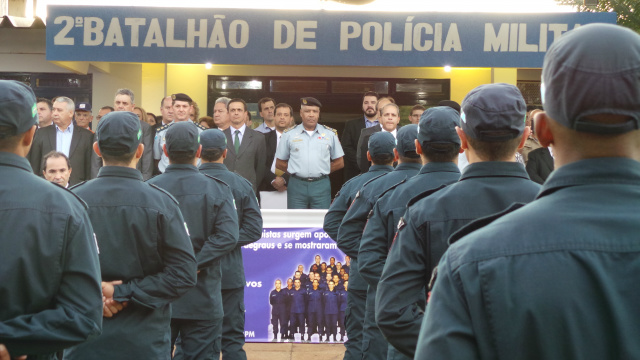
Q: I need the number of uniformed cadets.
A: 9